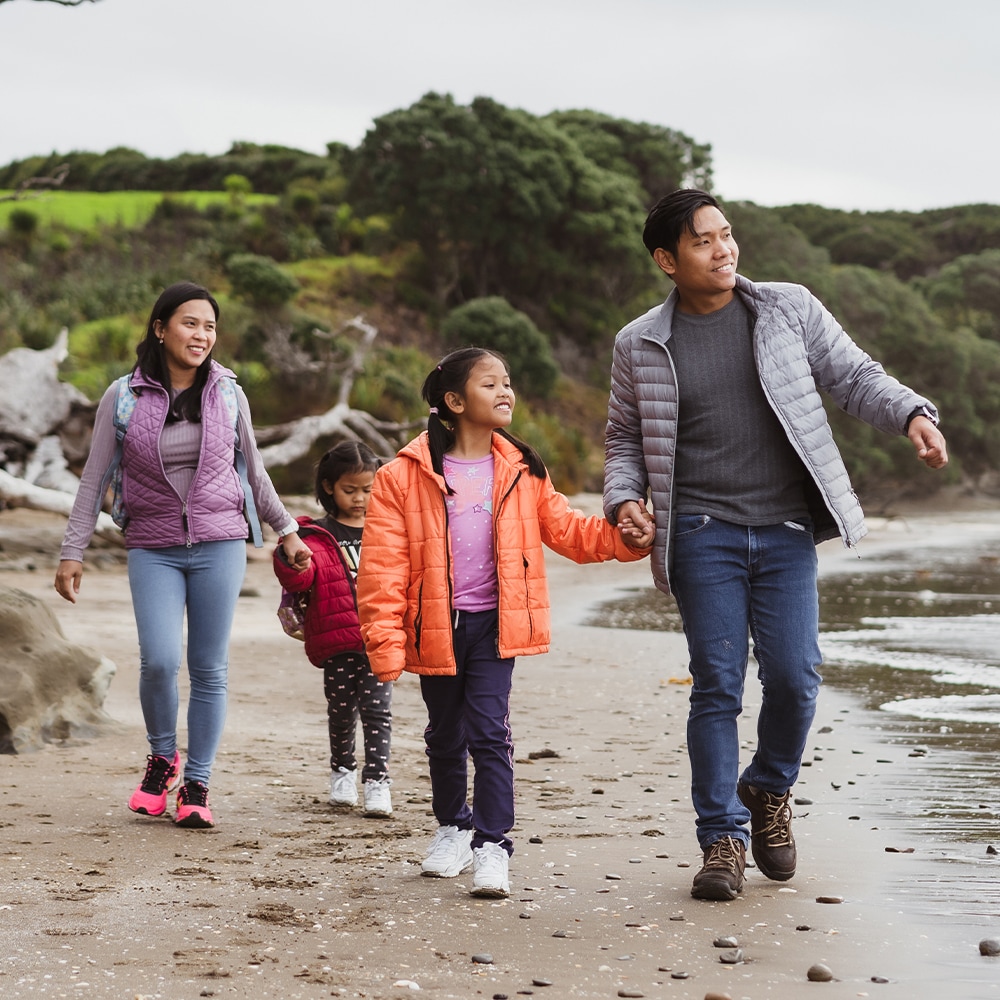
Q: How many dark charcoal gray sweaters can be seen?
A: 1